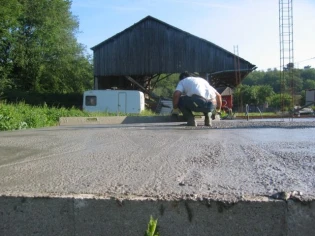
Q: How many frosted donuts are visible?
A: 0